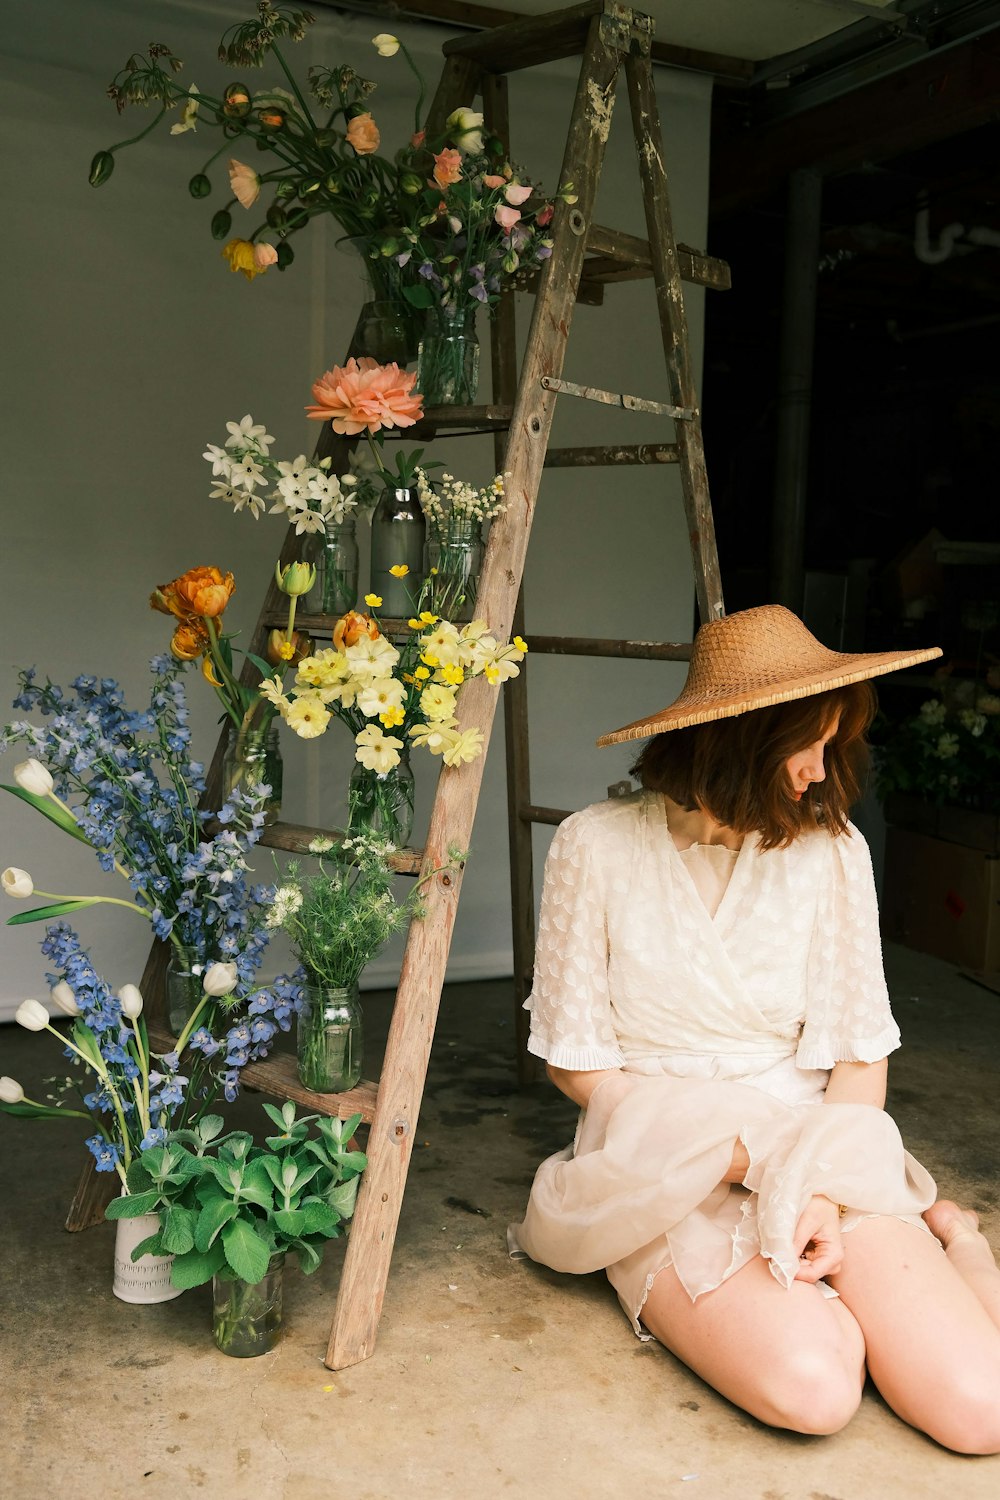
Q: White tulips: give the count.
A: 7